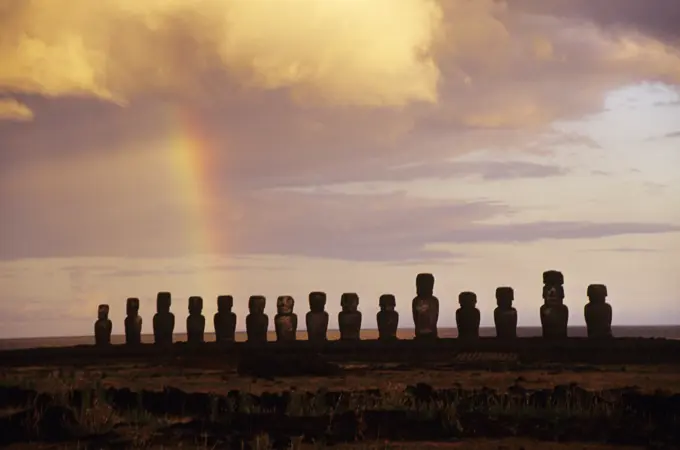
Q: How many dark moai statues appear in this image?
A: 15